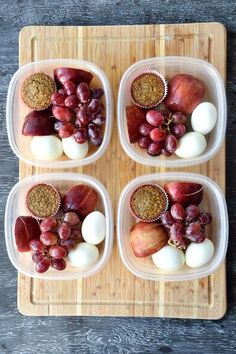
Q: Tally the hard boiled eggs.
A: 8